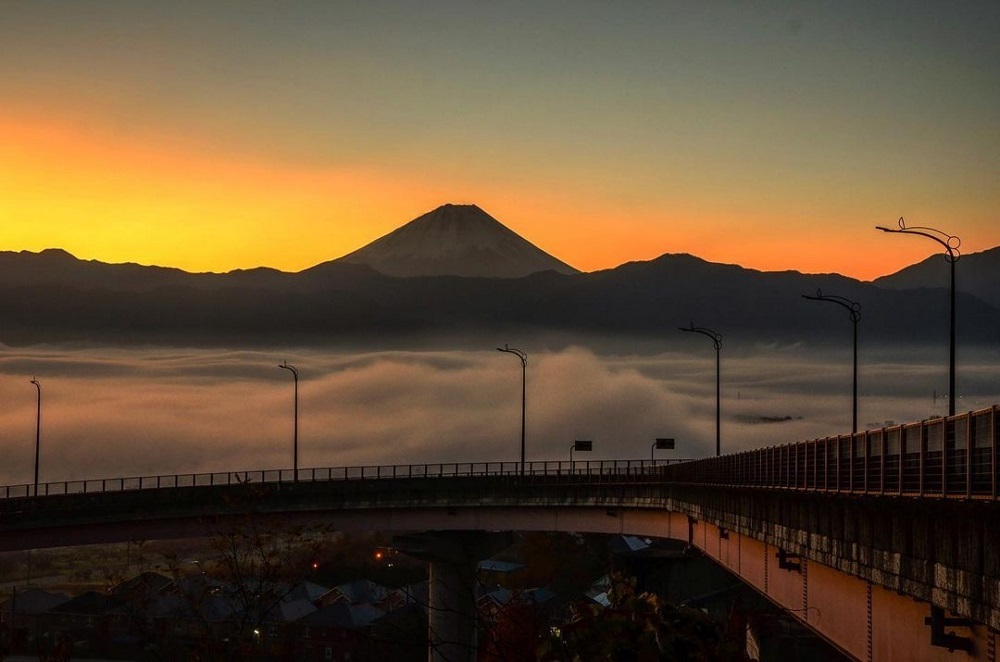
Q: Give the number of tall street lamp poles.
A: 6